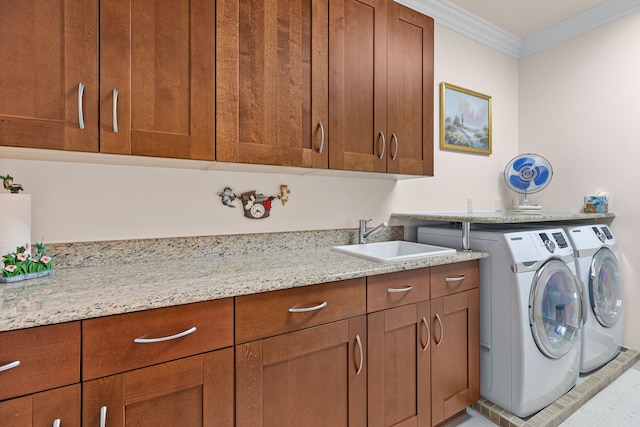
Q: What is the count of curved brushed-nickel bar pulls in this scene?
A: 15